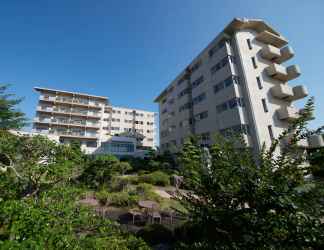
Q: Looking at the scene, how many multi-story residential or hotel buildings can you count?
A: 2